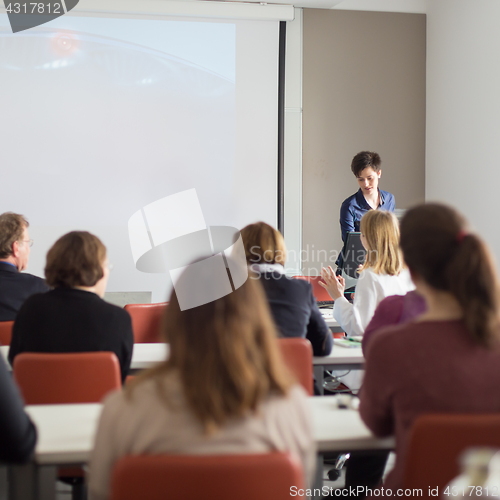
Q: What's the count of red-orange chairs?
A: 7